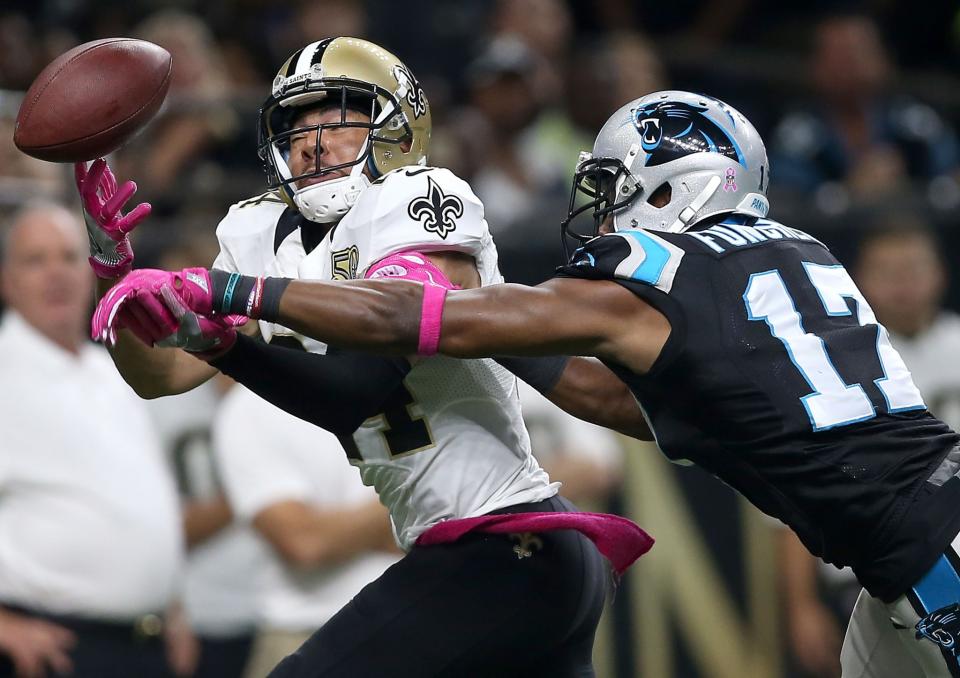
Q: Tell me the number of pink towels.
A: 1